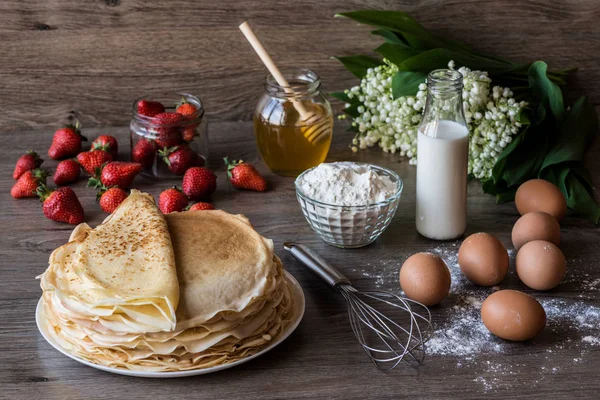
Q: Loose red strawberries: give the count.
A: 13